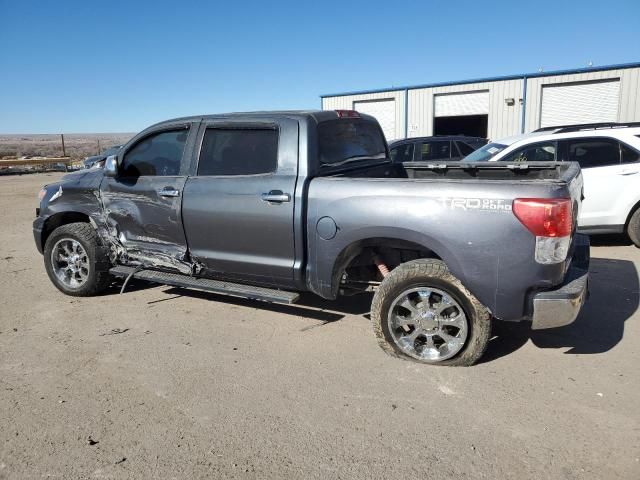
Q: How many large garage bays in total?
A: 3